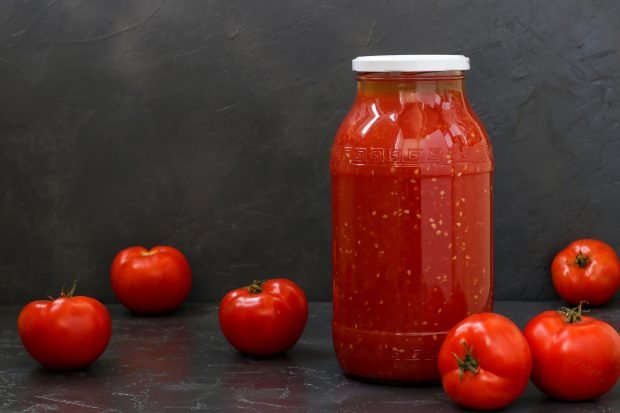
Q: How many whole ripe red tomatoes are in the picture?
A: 6